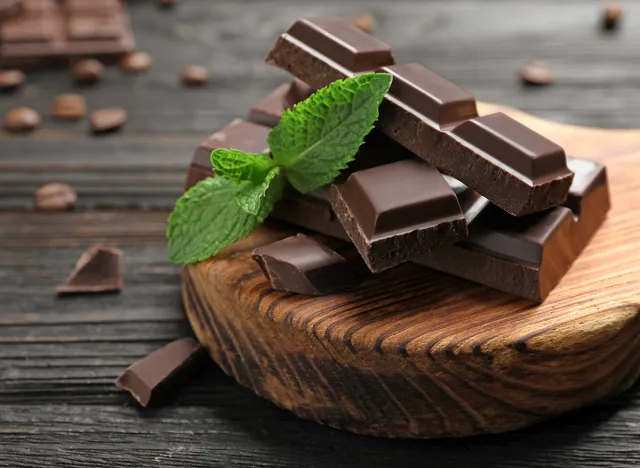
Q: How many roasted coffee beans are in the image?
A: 12